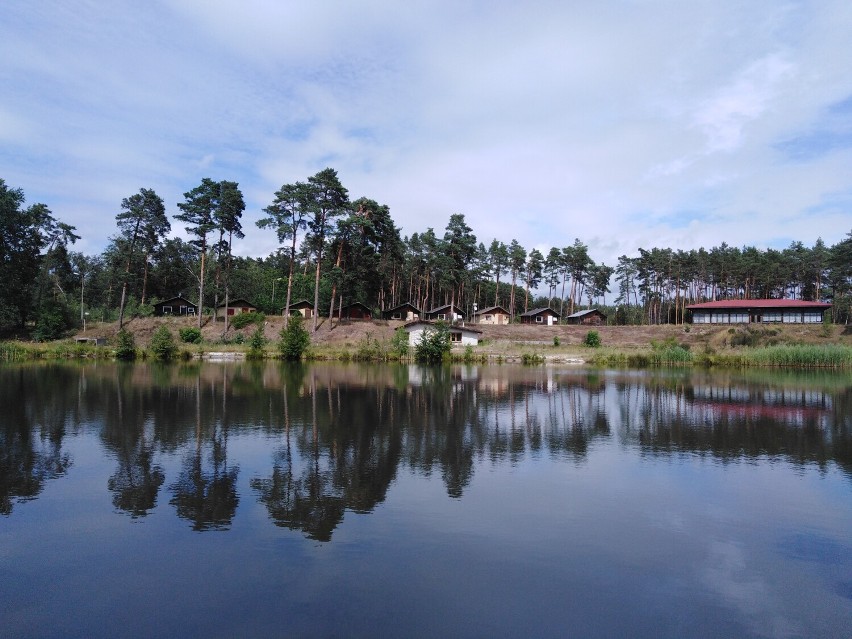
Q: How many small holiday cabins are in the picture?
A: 9